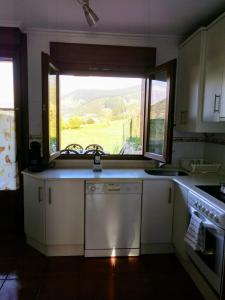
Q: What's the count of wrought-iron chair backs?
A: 4